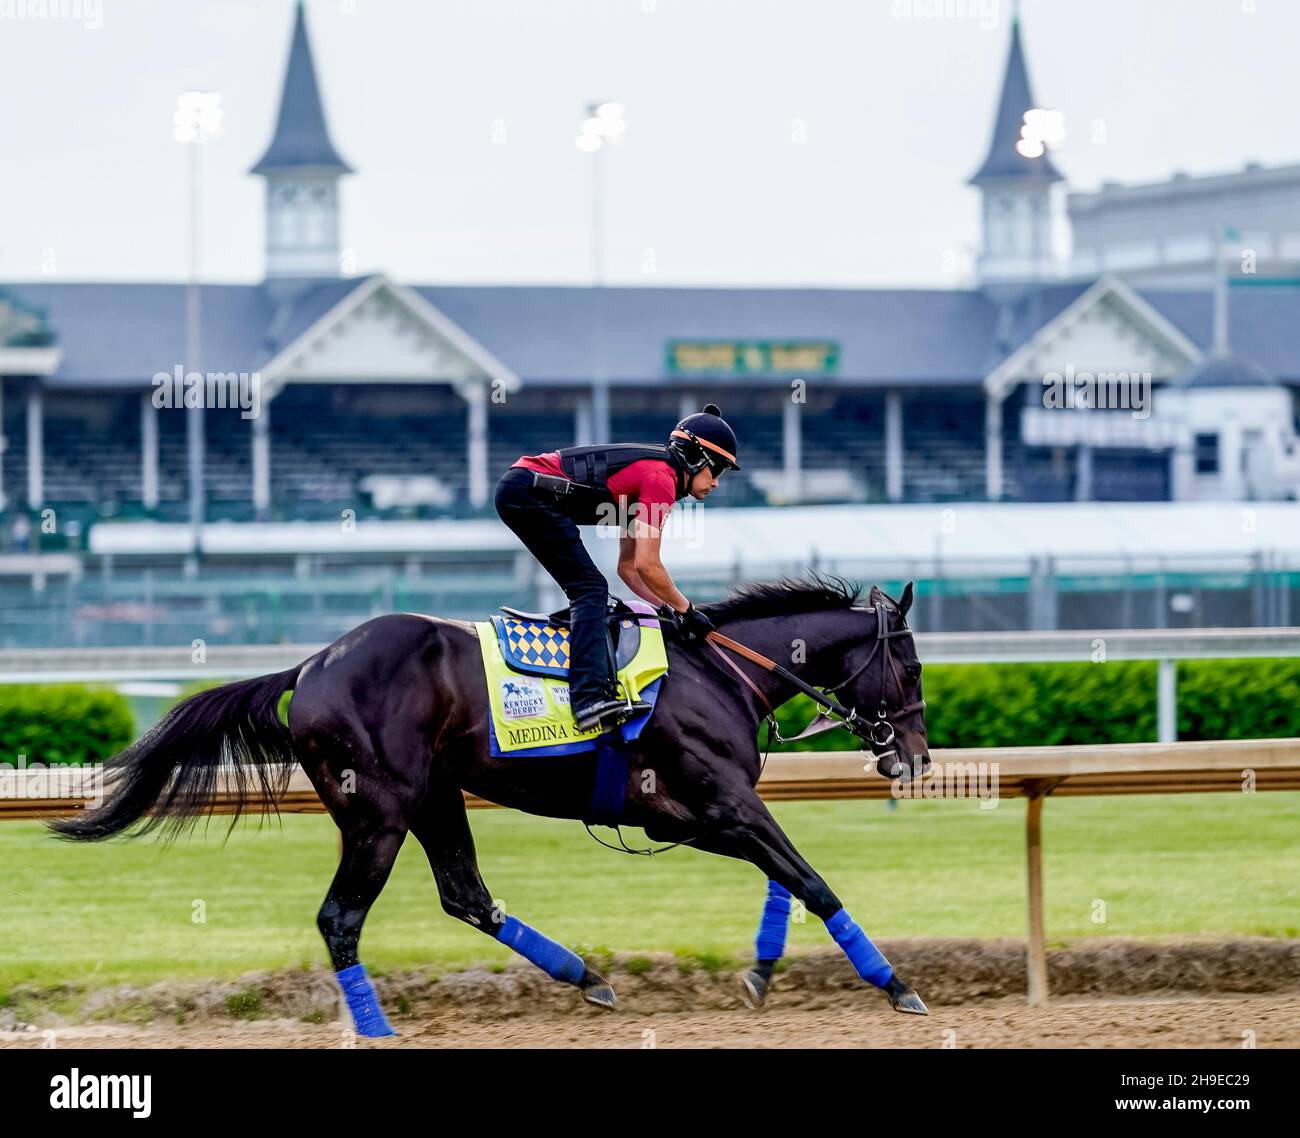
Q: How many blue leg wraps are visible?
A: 4